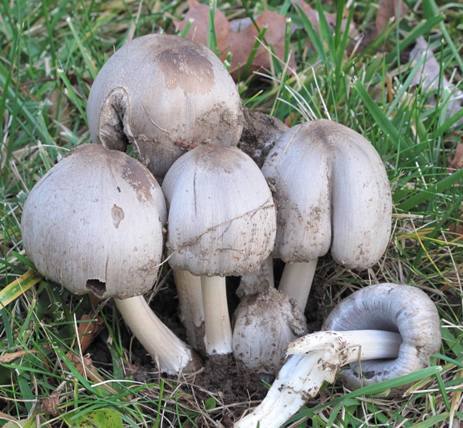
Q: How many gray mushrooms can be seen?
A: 6